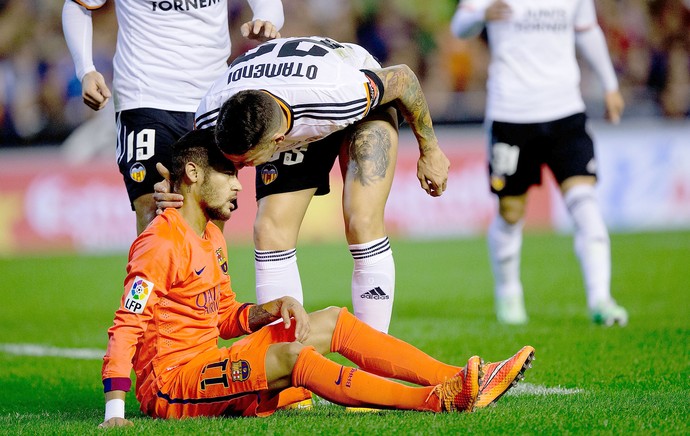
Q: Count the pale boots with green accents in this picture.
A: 2